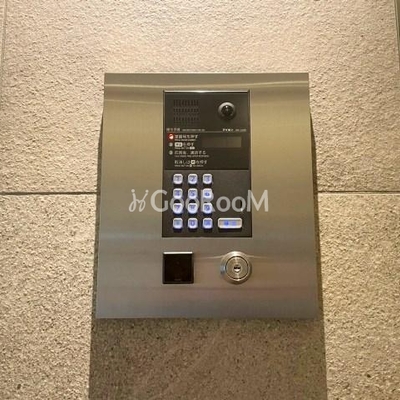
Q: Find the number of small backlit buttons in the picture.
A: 12